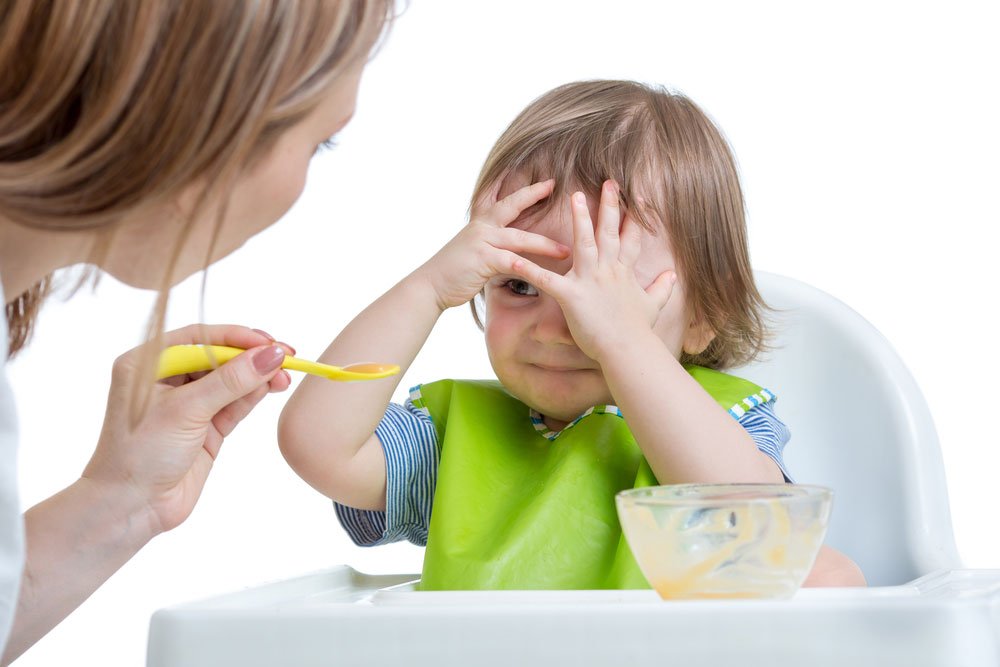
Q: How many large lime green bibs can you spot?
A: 1